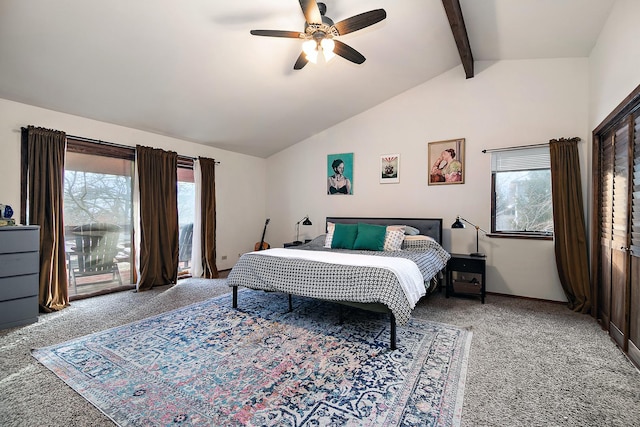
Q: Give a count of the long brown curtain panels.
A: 4